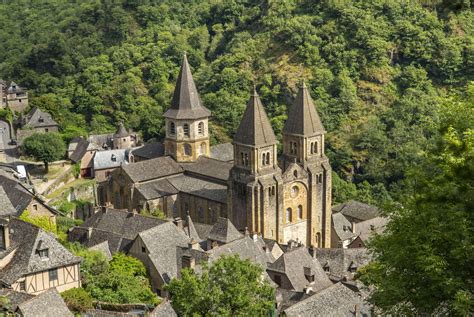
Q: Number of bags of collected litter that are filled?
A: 0